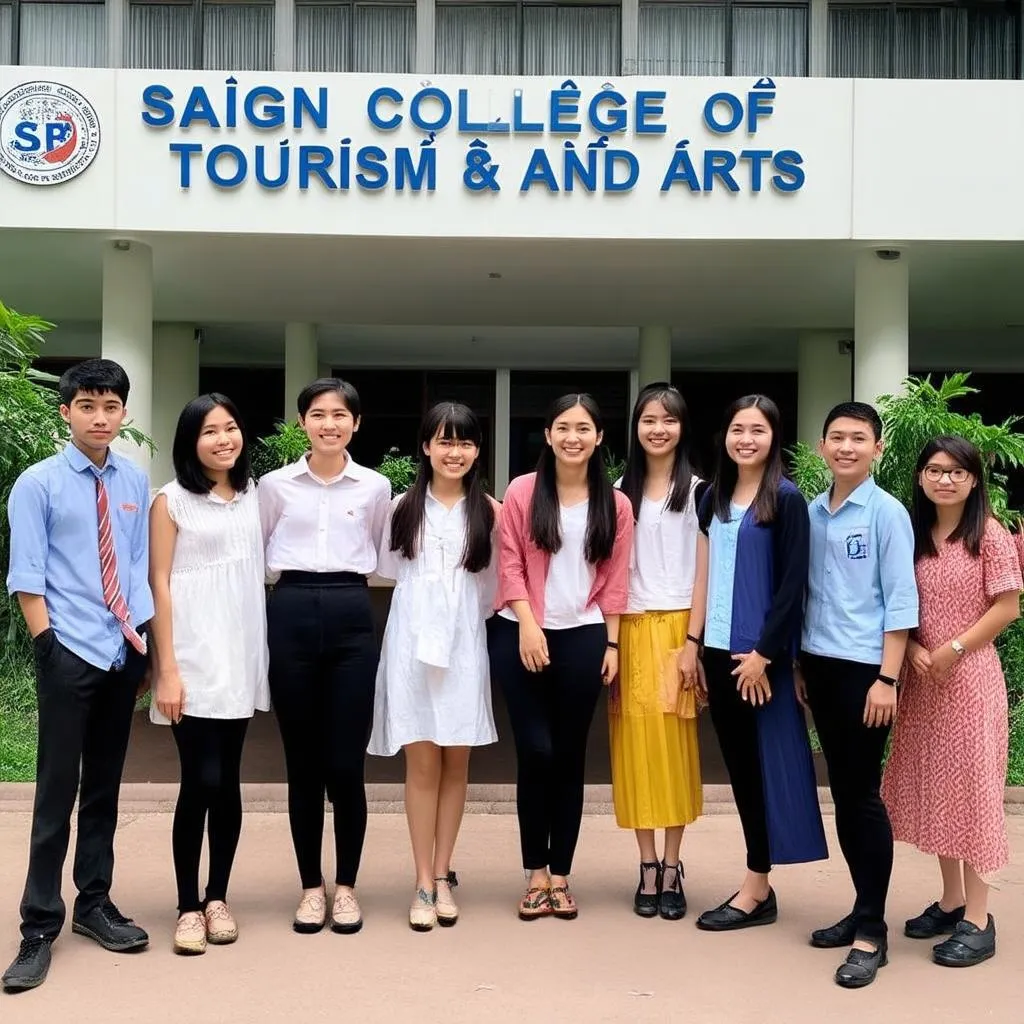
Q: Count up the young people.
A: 9